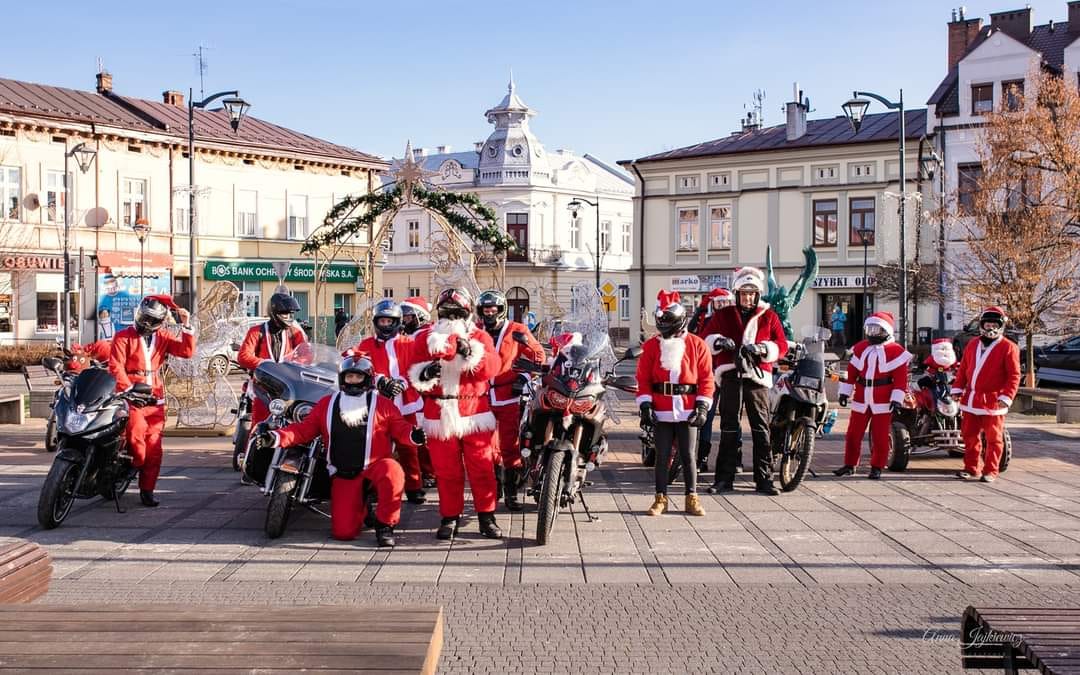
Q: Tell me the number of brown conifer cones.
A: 0